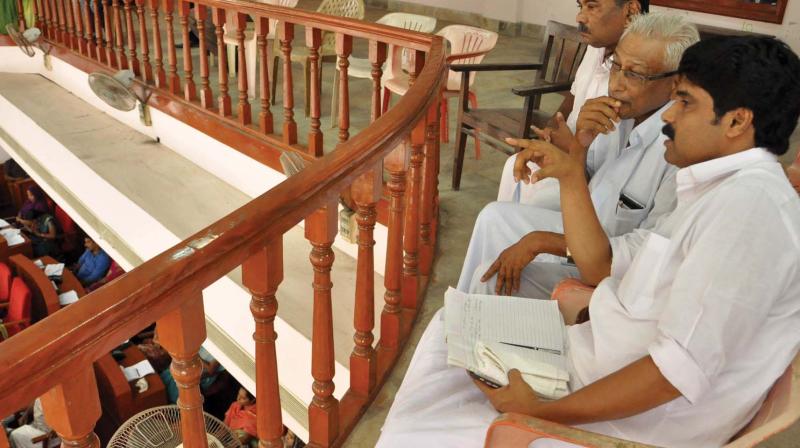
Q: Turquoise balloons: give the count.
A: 0